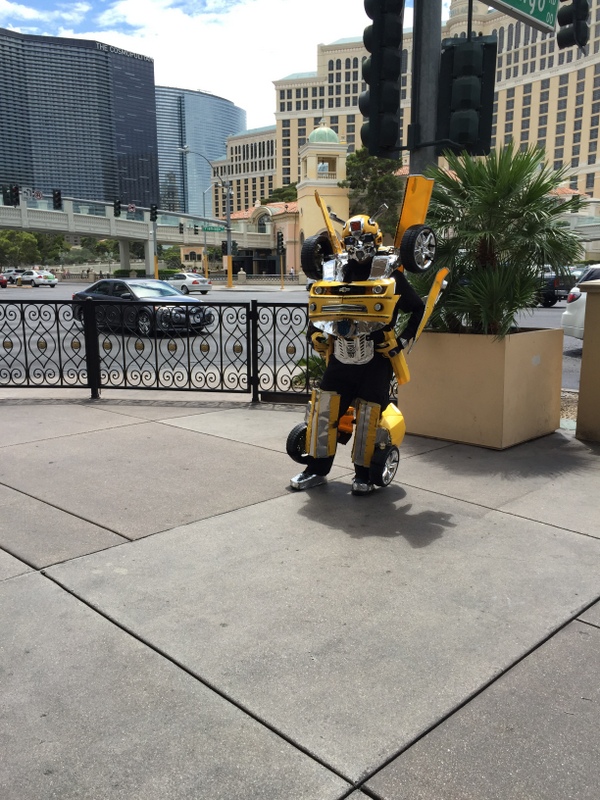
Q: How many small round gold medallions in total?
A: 9